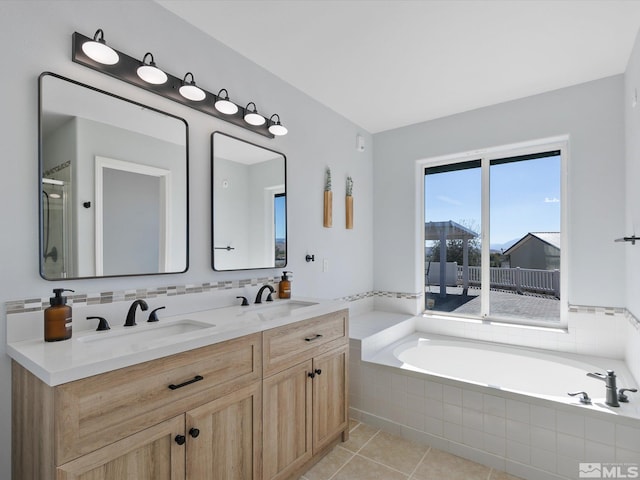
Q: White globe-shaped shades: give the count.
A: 6